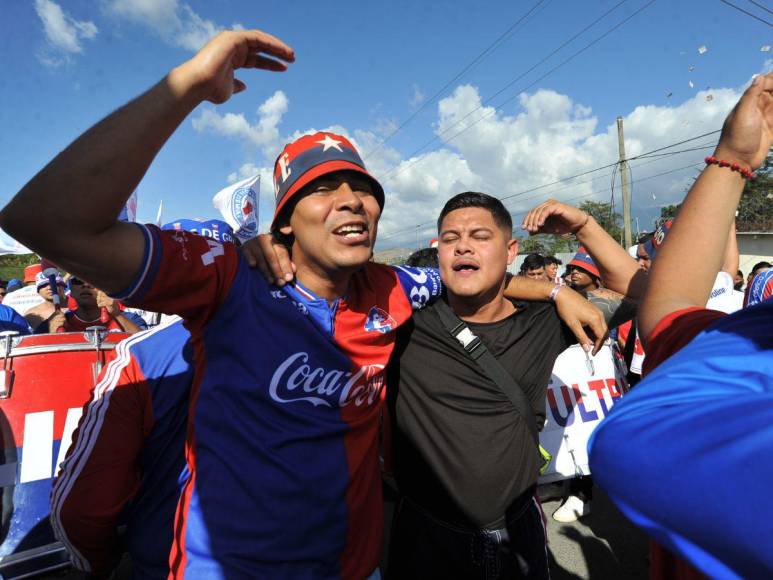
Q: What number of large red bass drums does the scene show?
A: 1